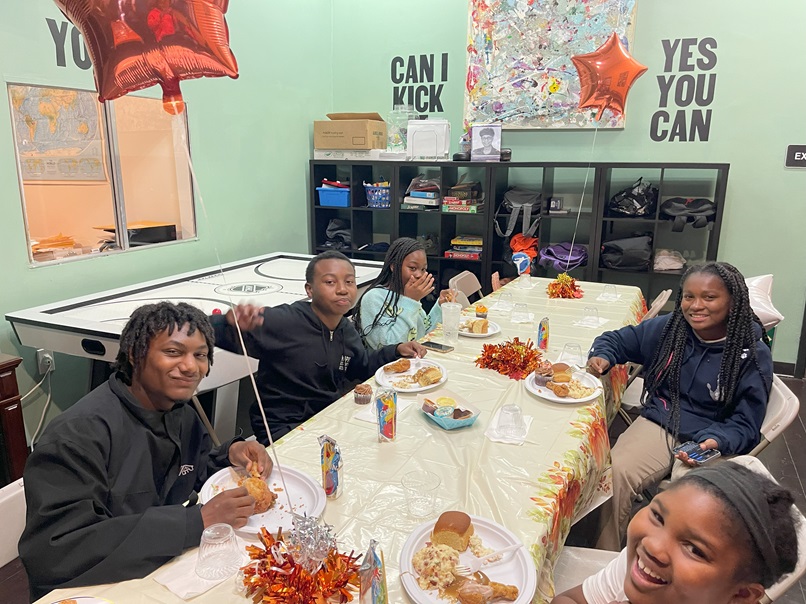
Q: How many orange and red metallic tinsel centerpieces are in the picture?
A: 3